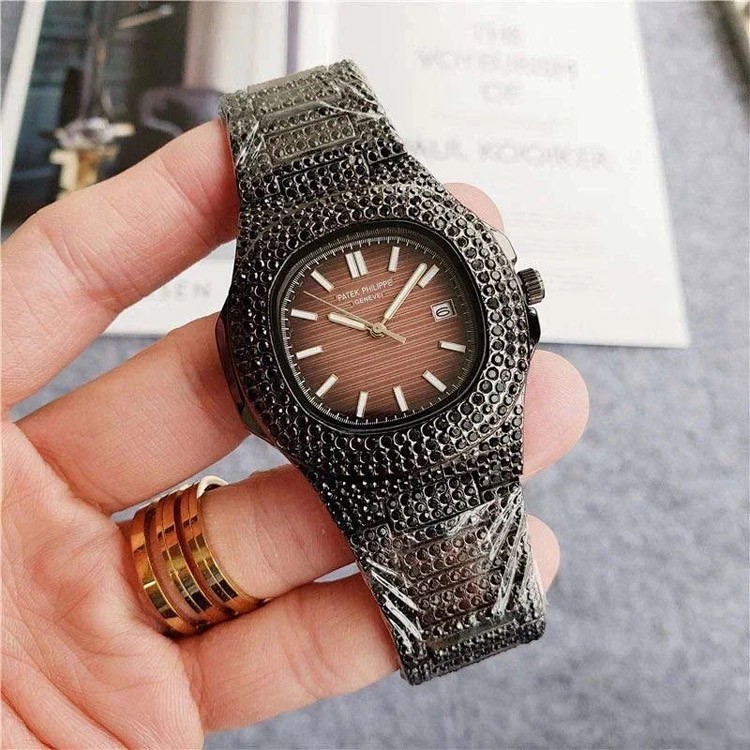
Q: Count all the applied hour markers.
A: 11